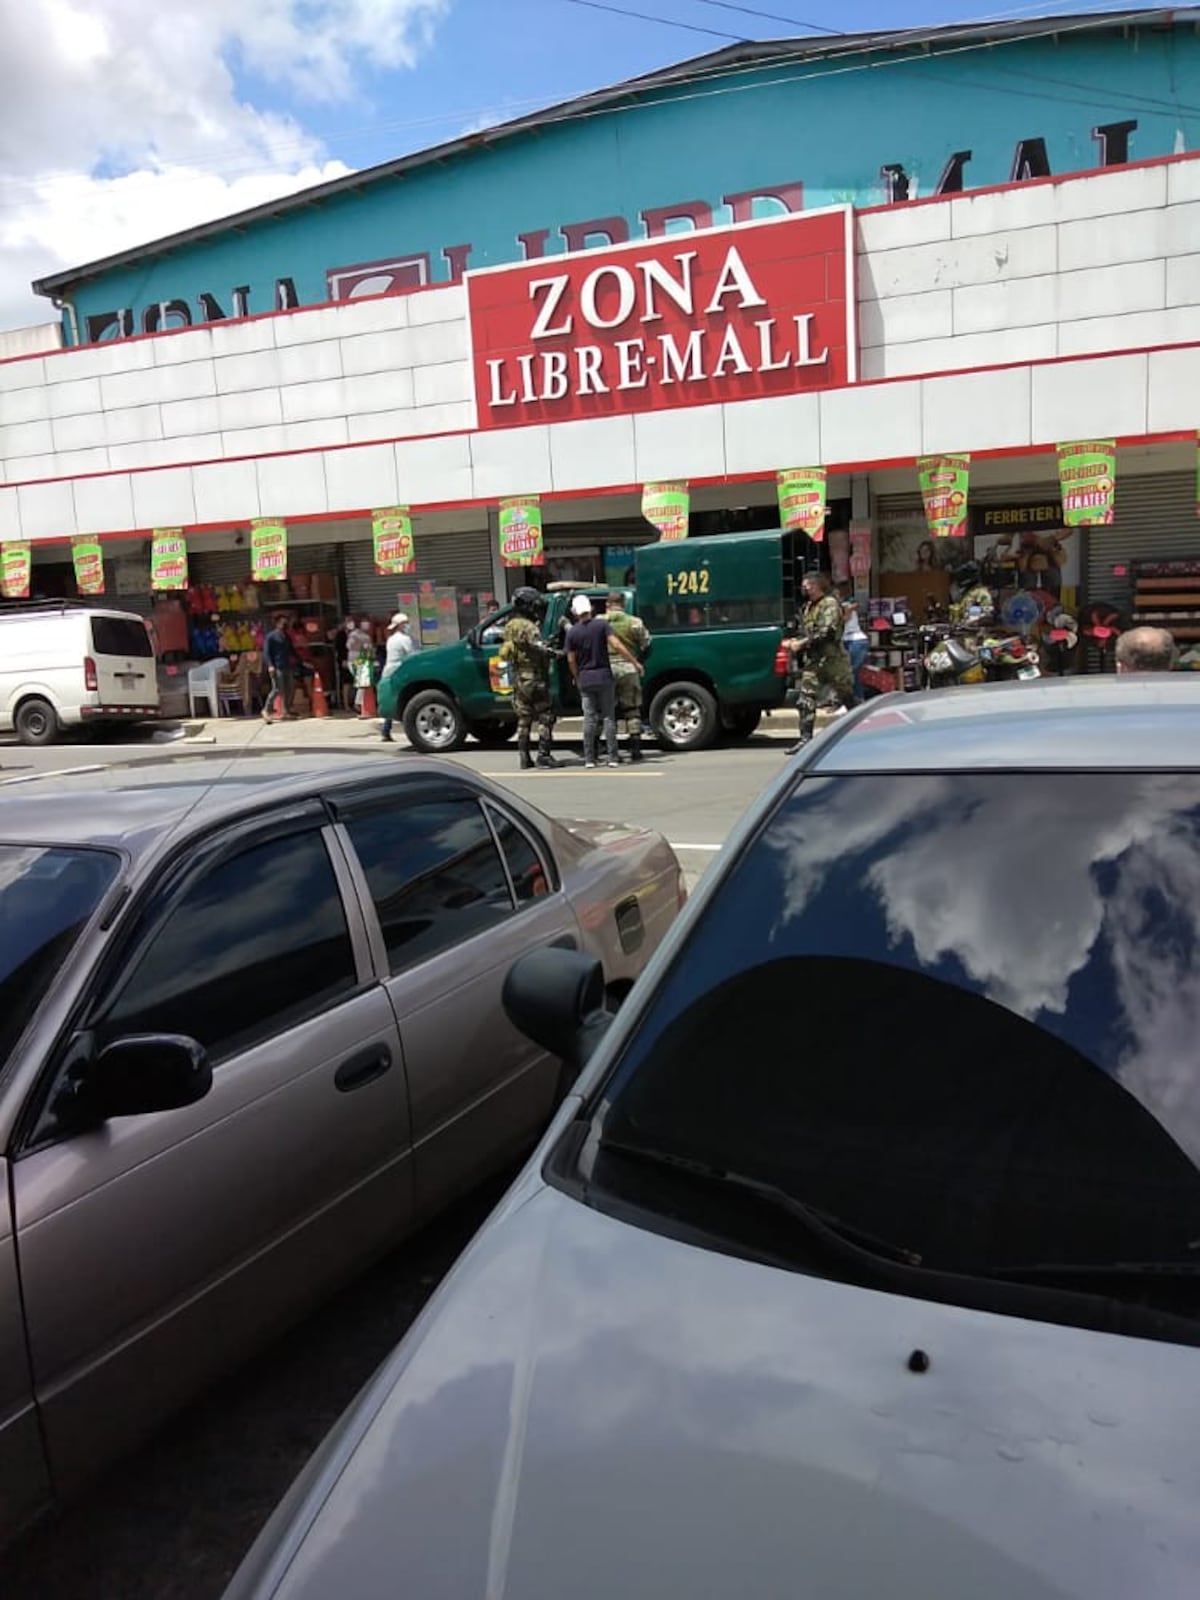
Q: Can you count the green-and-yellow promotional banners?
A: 10